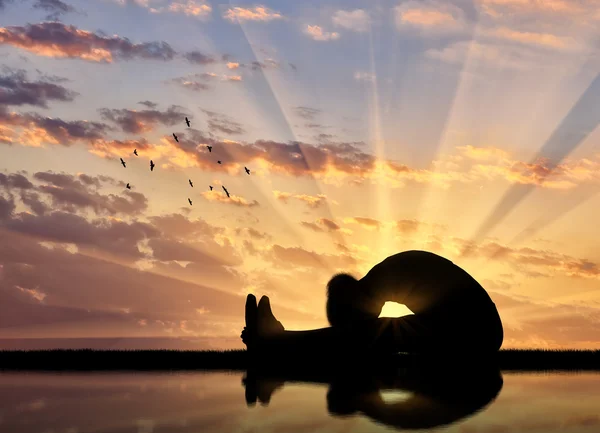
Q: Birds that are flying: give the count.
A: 13